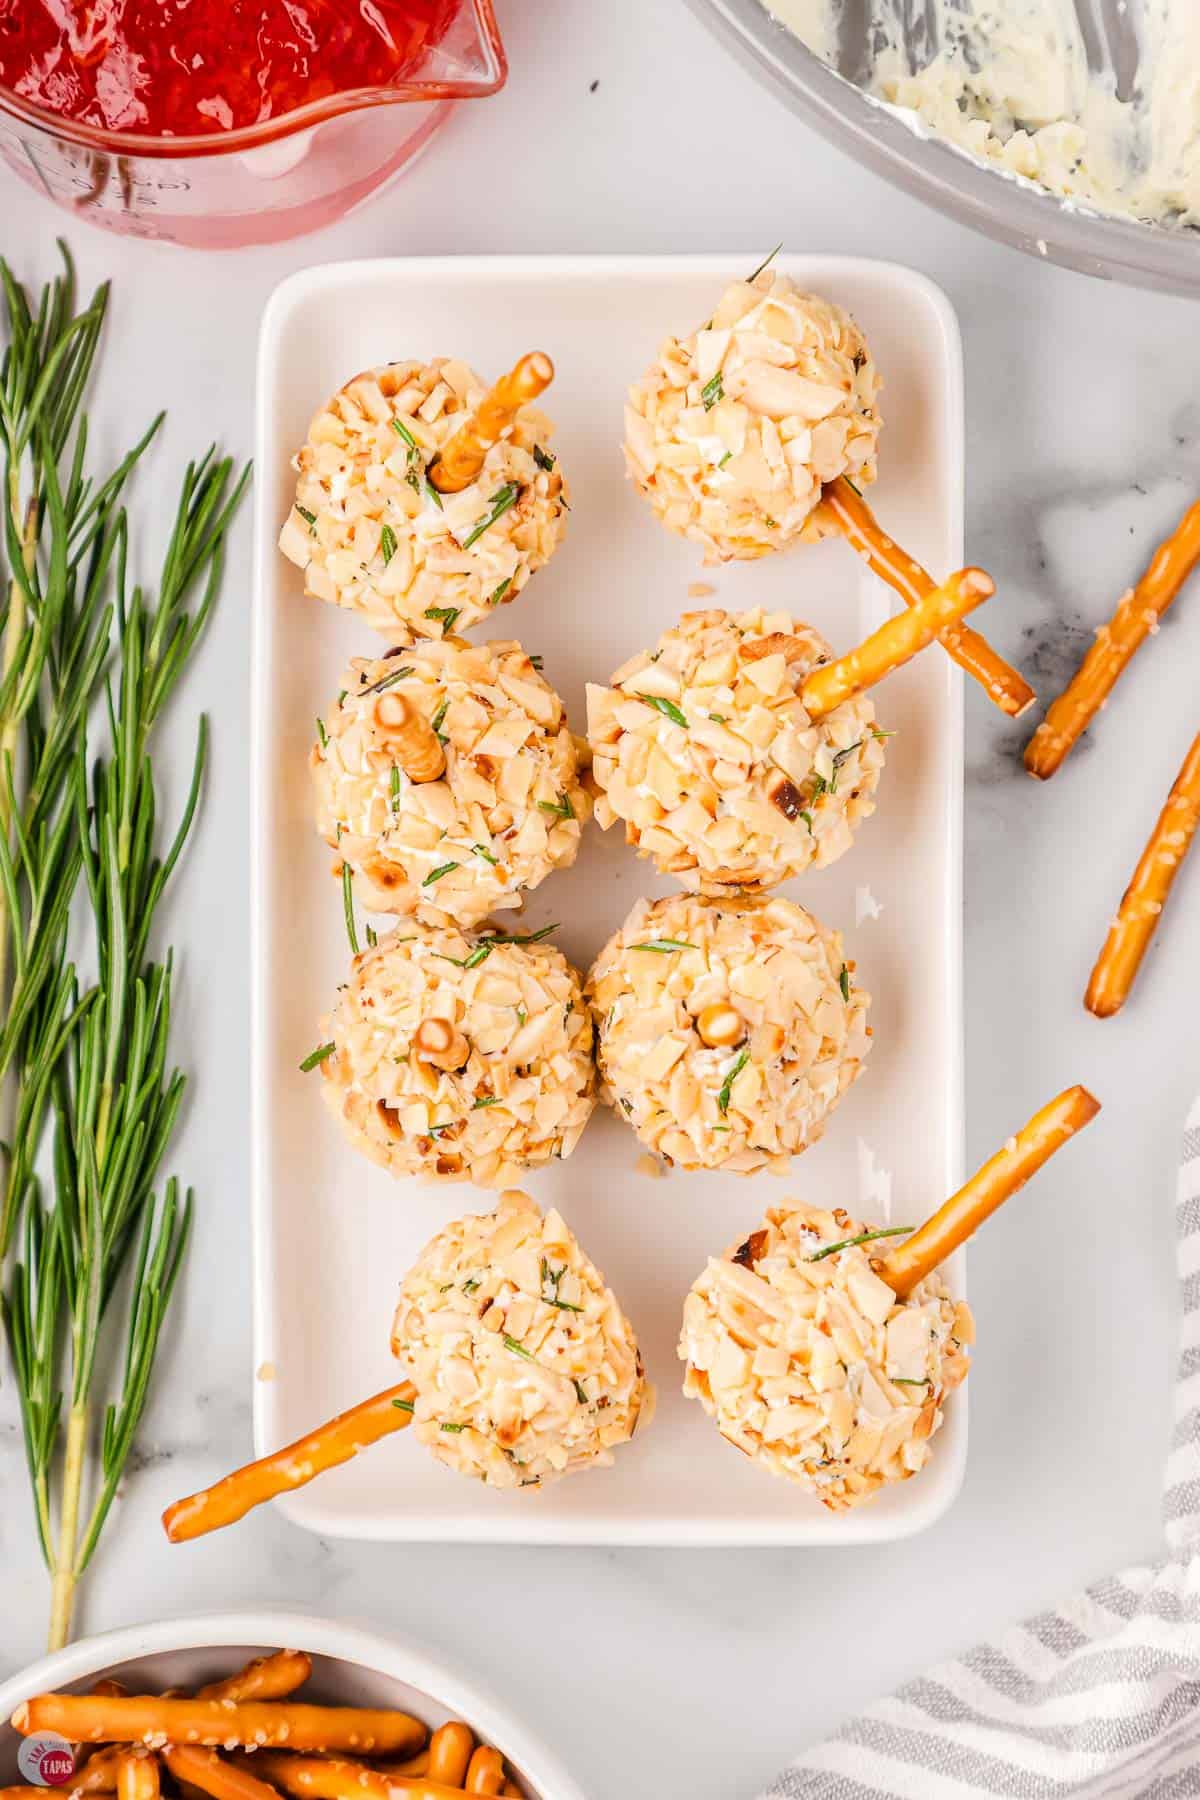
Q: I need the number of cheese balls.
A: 8